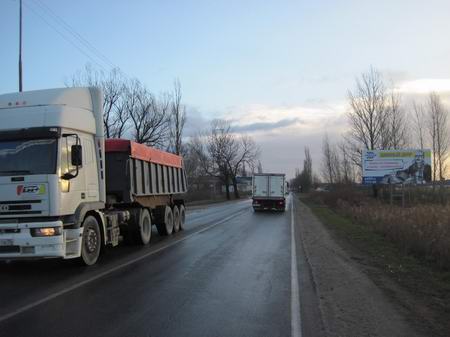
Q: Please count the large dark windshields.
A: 1